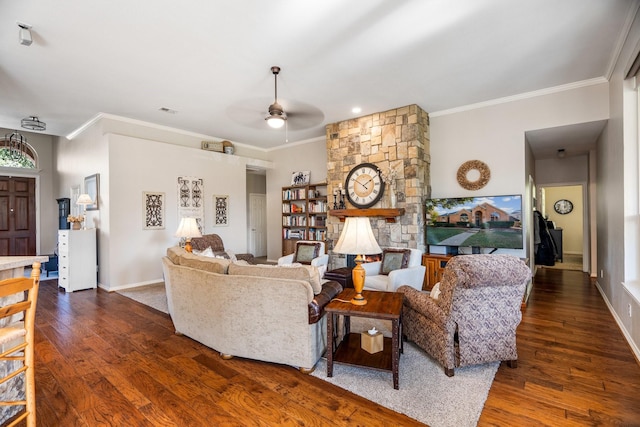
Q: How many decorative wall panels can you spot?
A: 3